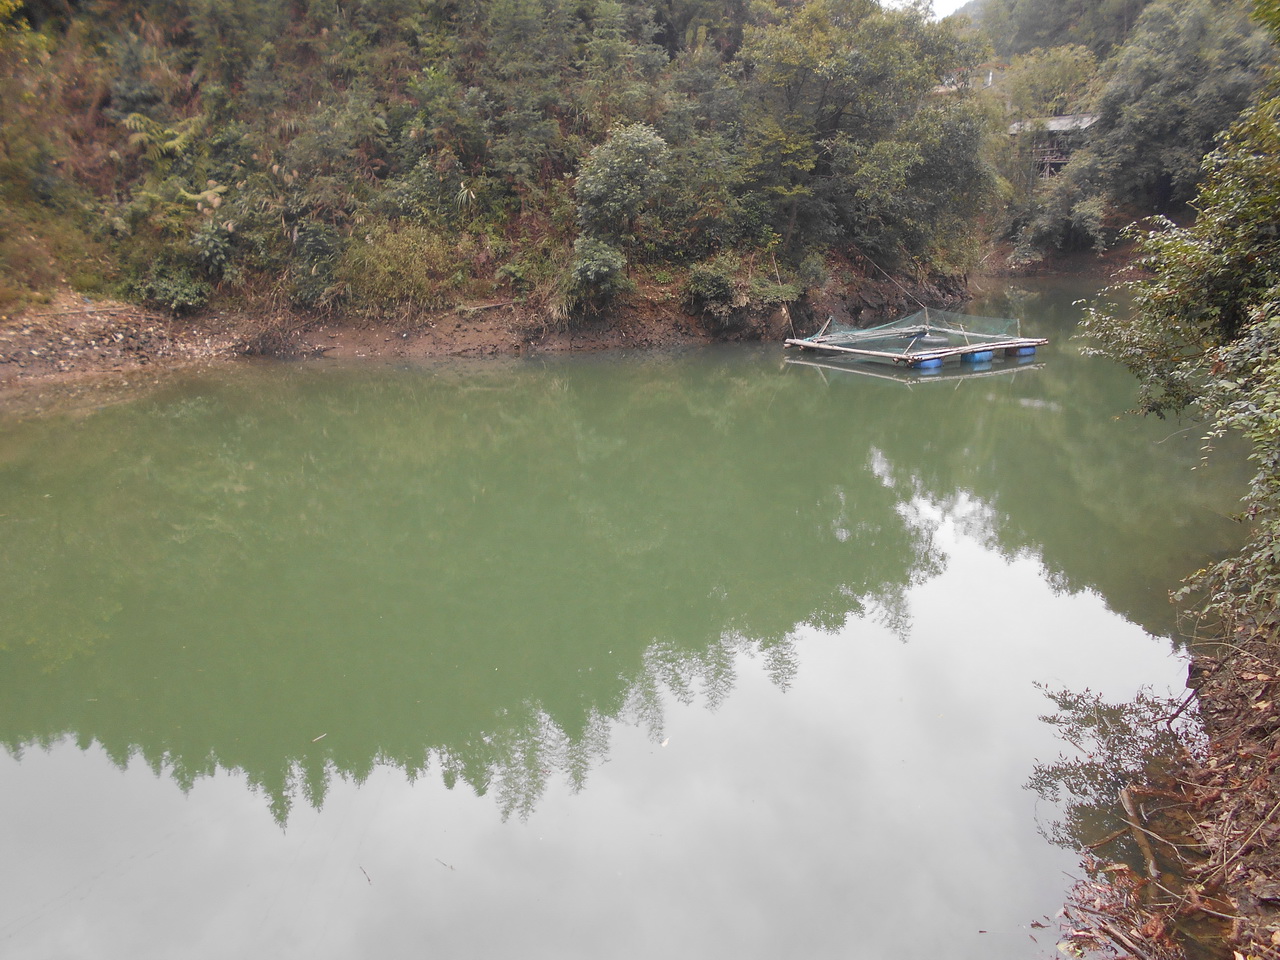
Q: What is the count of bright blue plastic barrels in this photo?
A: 3